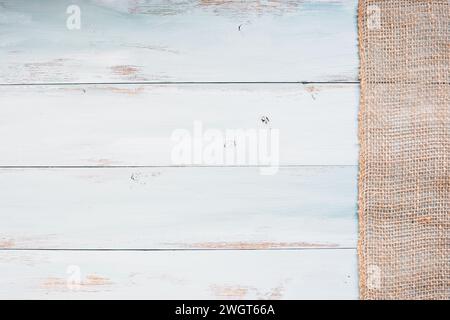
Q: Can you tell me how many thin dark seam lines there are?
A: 3